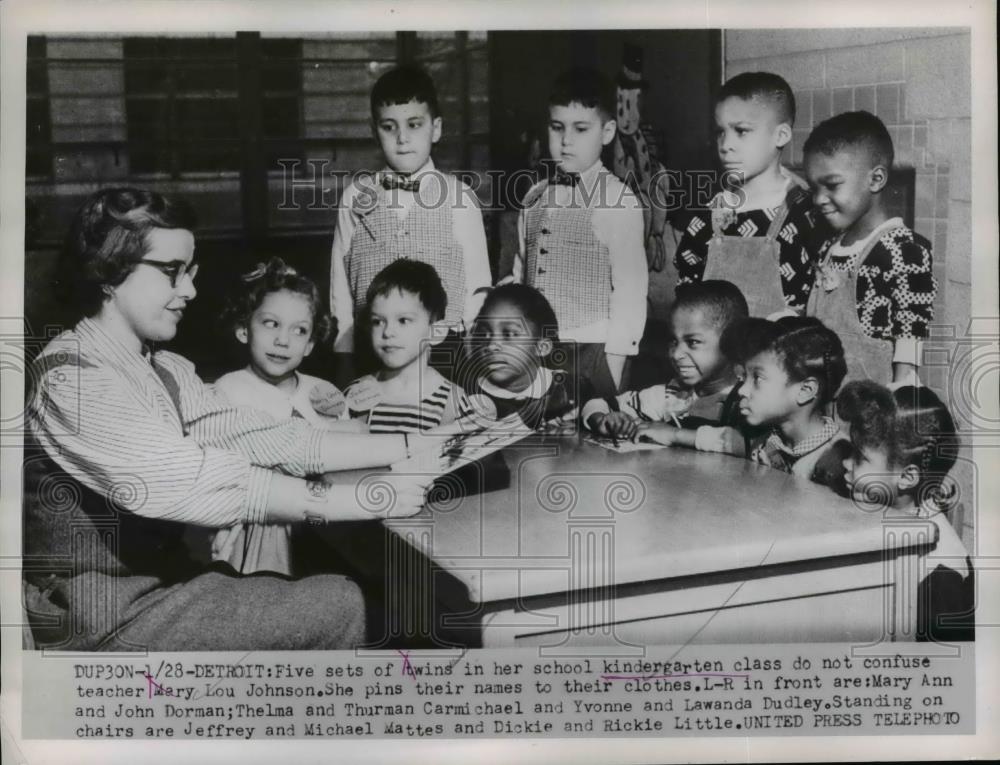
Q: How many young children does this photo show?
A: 10